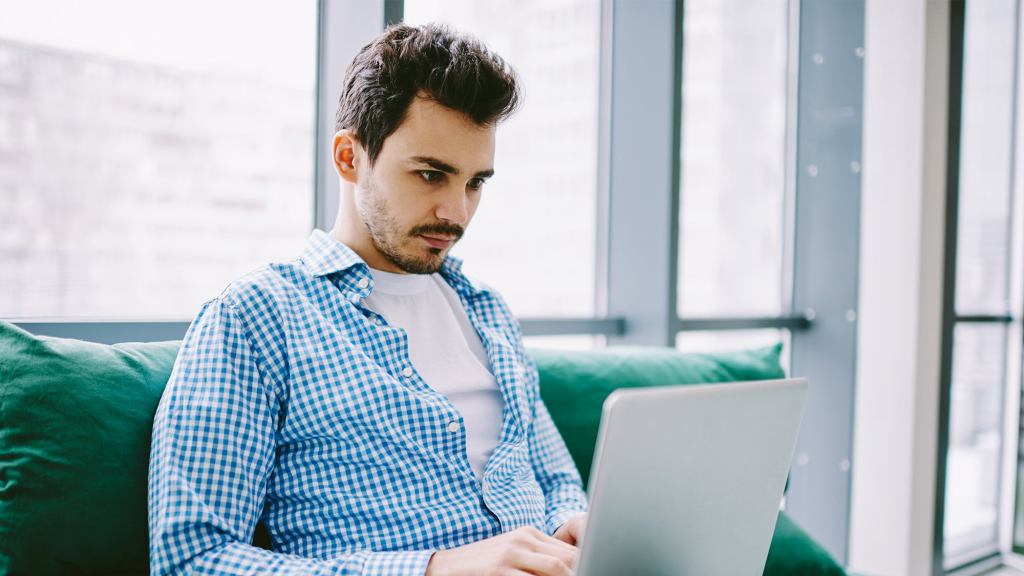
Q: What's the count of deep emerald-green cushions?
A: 2